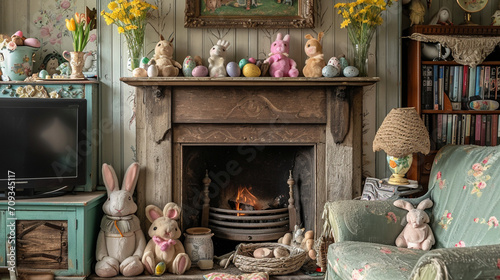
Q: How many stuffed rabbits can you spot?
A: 7